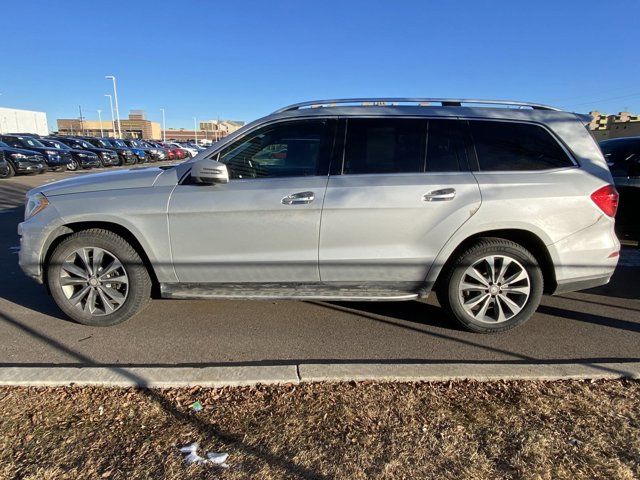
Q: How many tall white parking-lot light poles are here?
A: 5